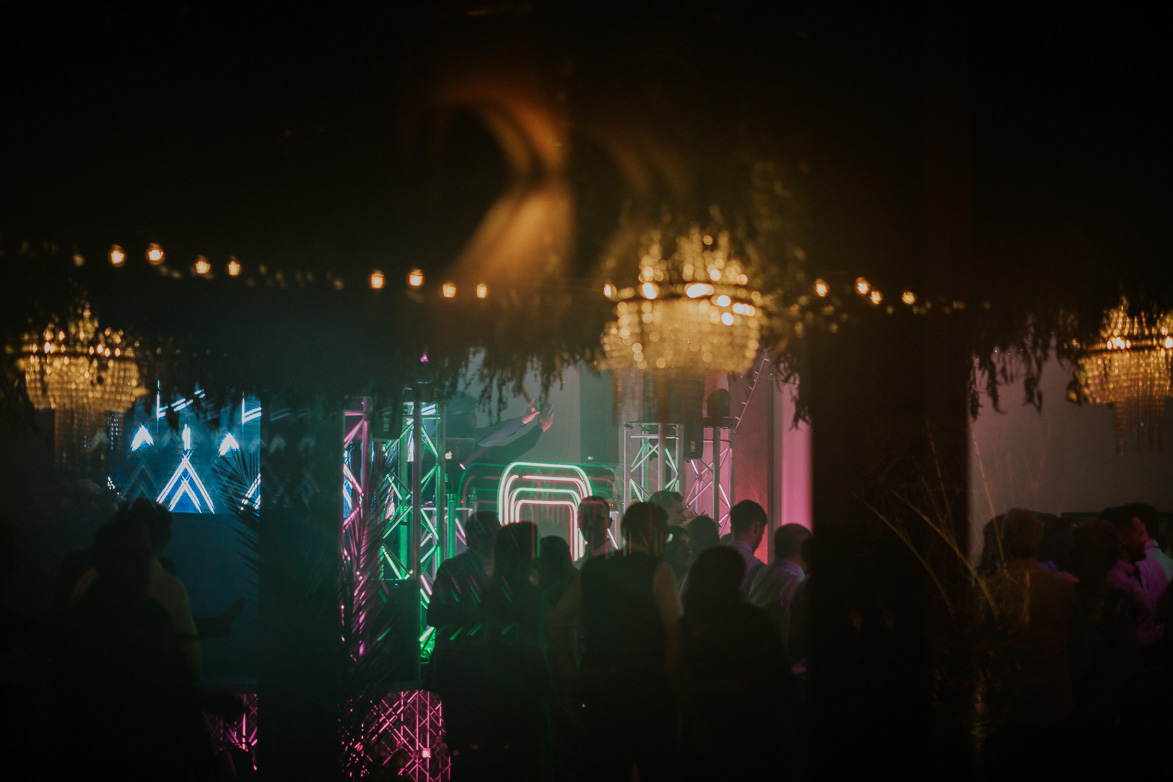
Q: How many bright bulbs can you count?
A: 12